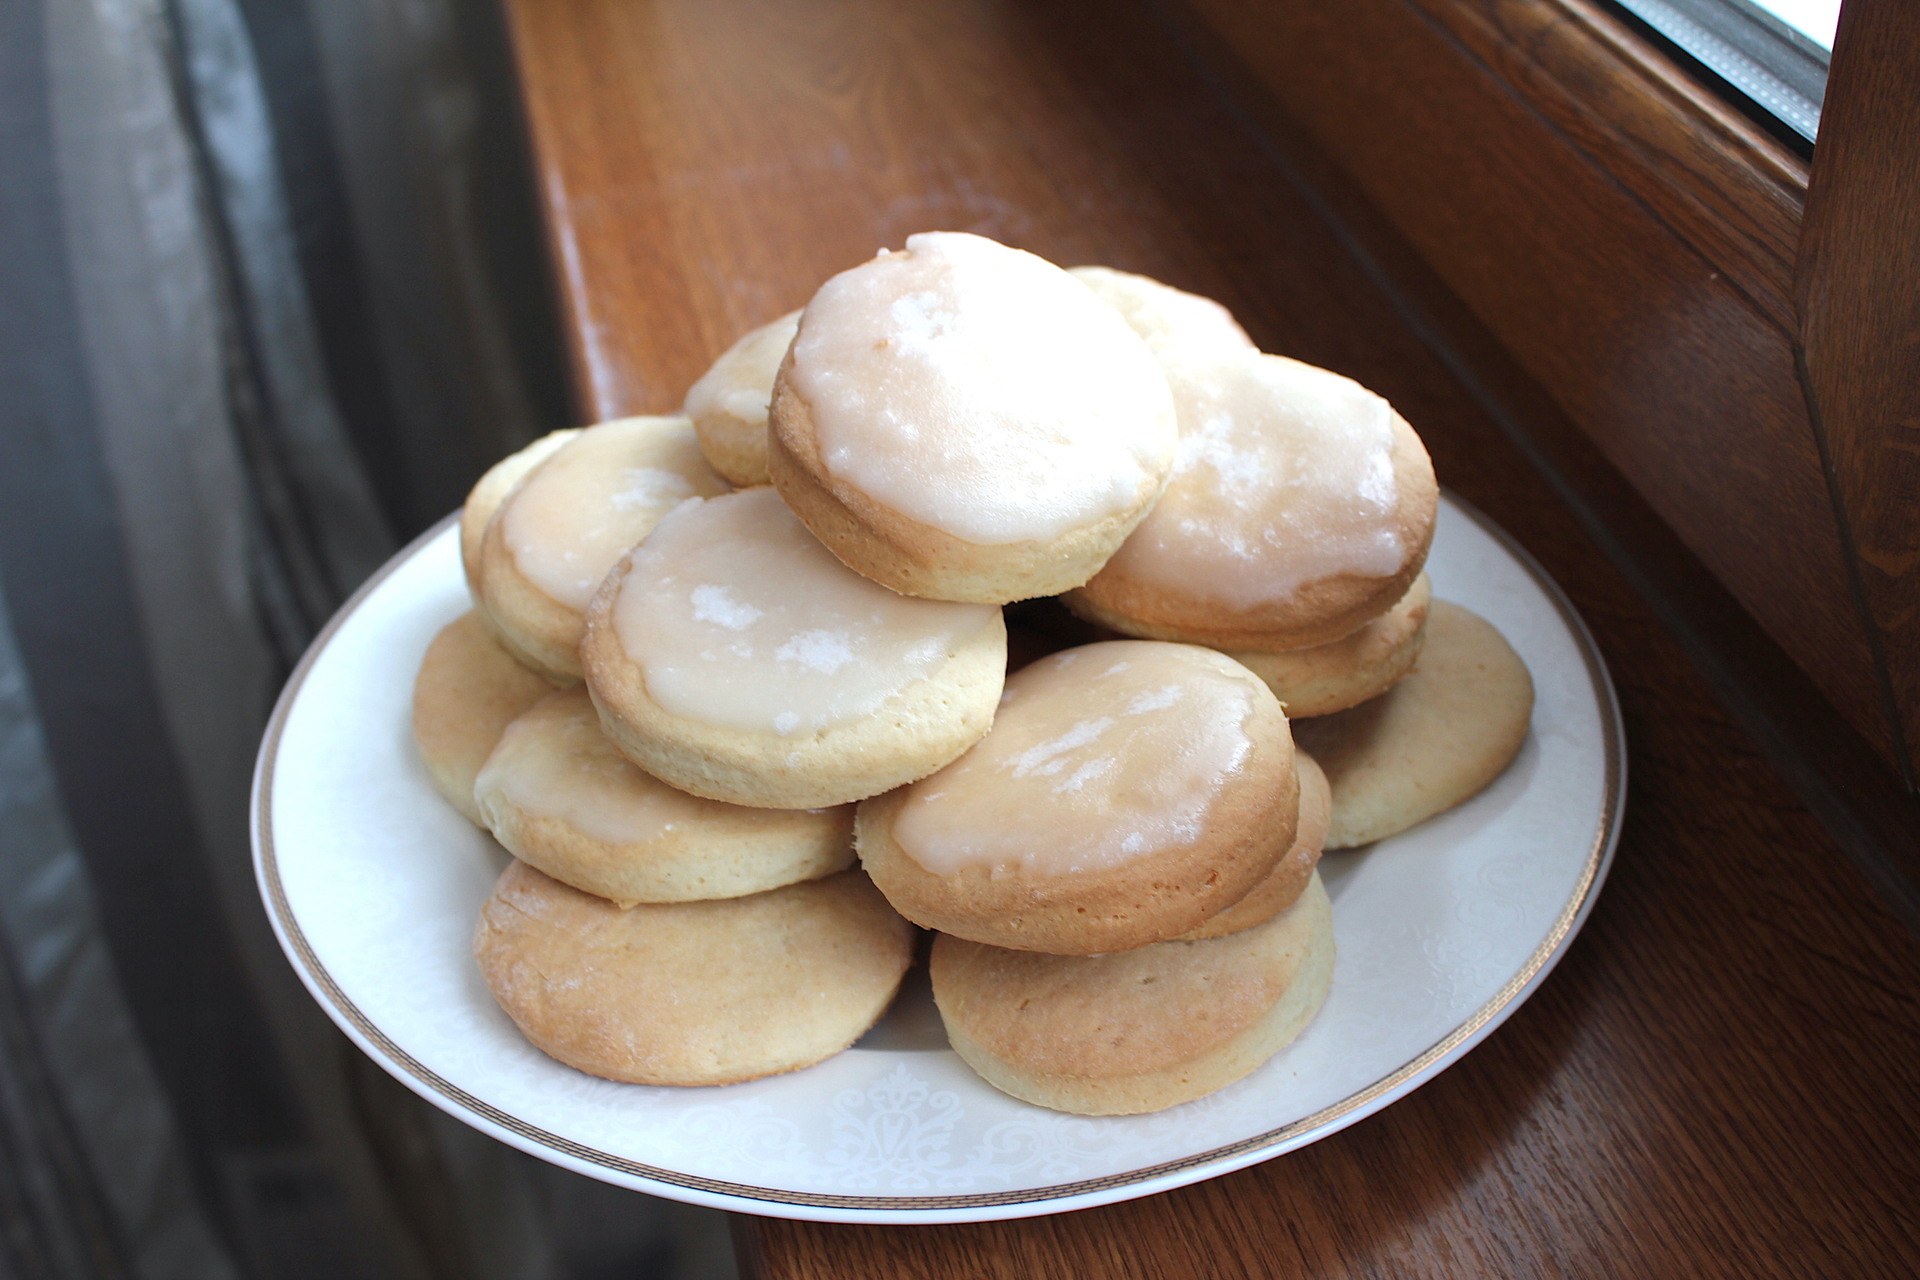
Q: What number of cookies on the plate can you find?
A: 15